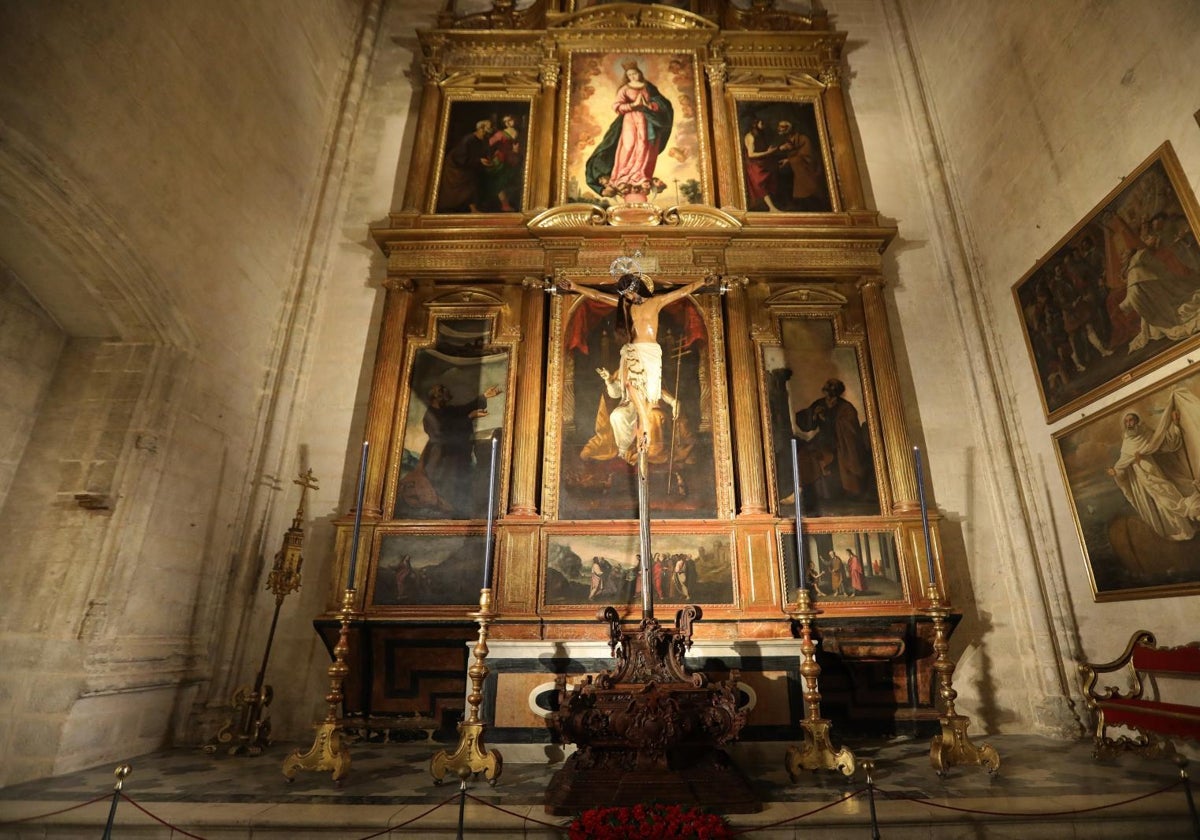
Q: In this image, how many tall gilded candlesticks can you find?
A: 4